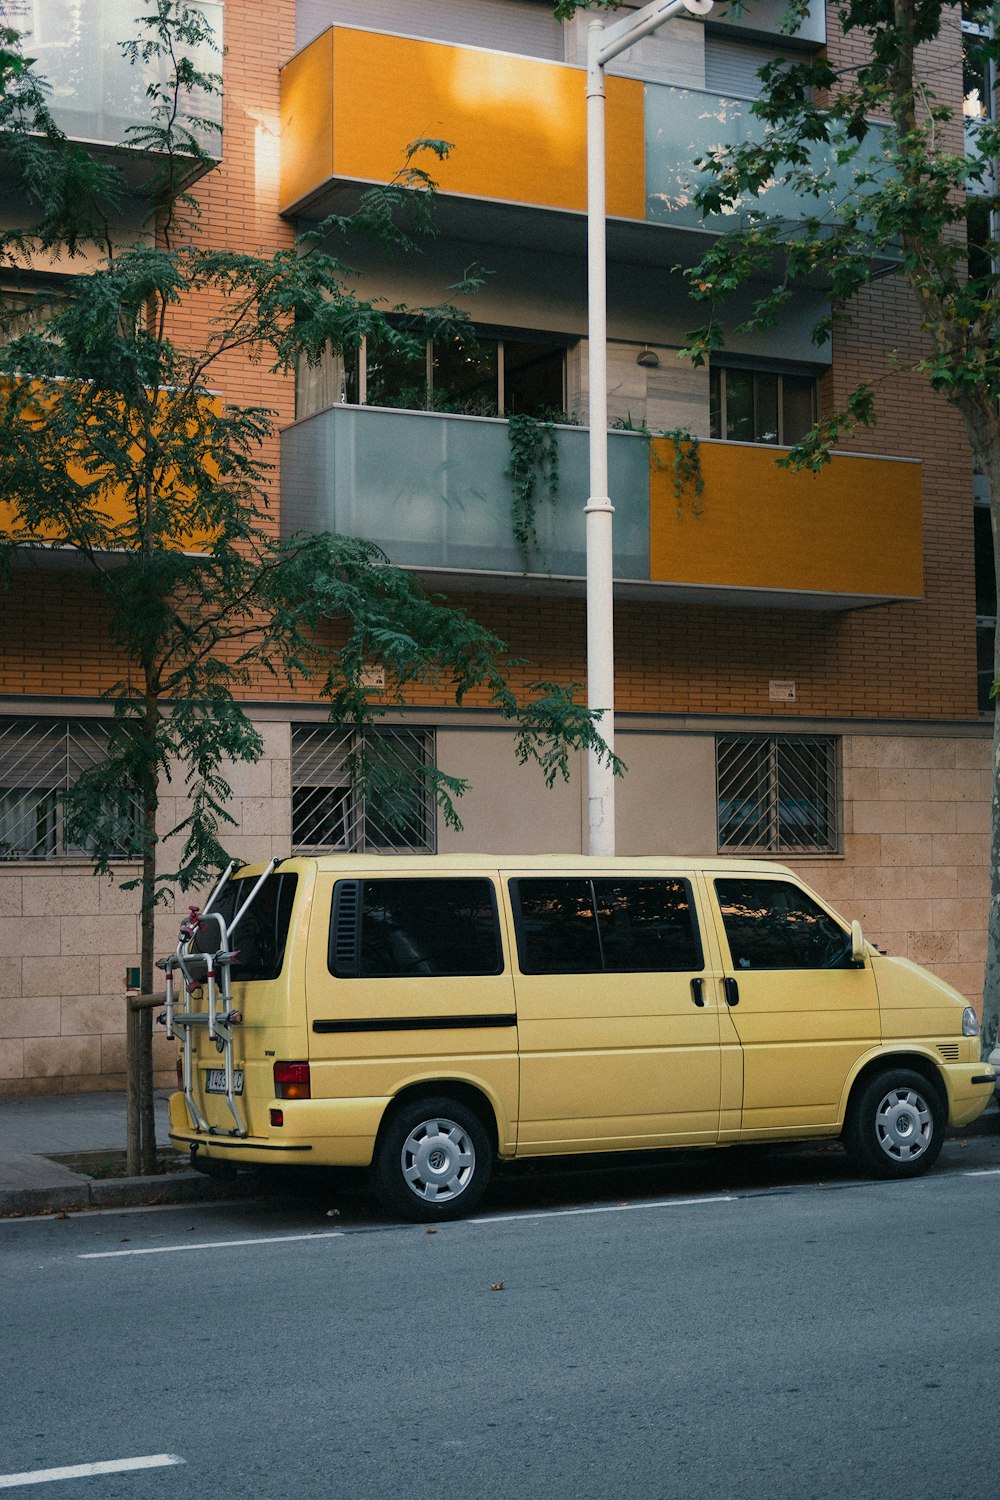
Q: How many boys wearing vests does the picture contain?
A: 0